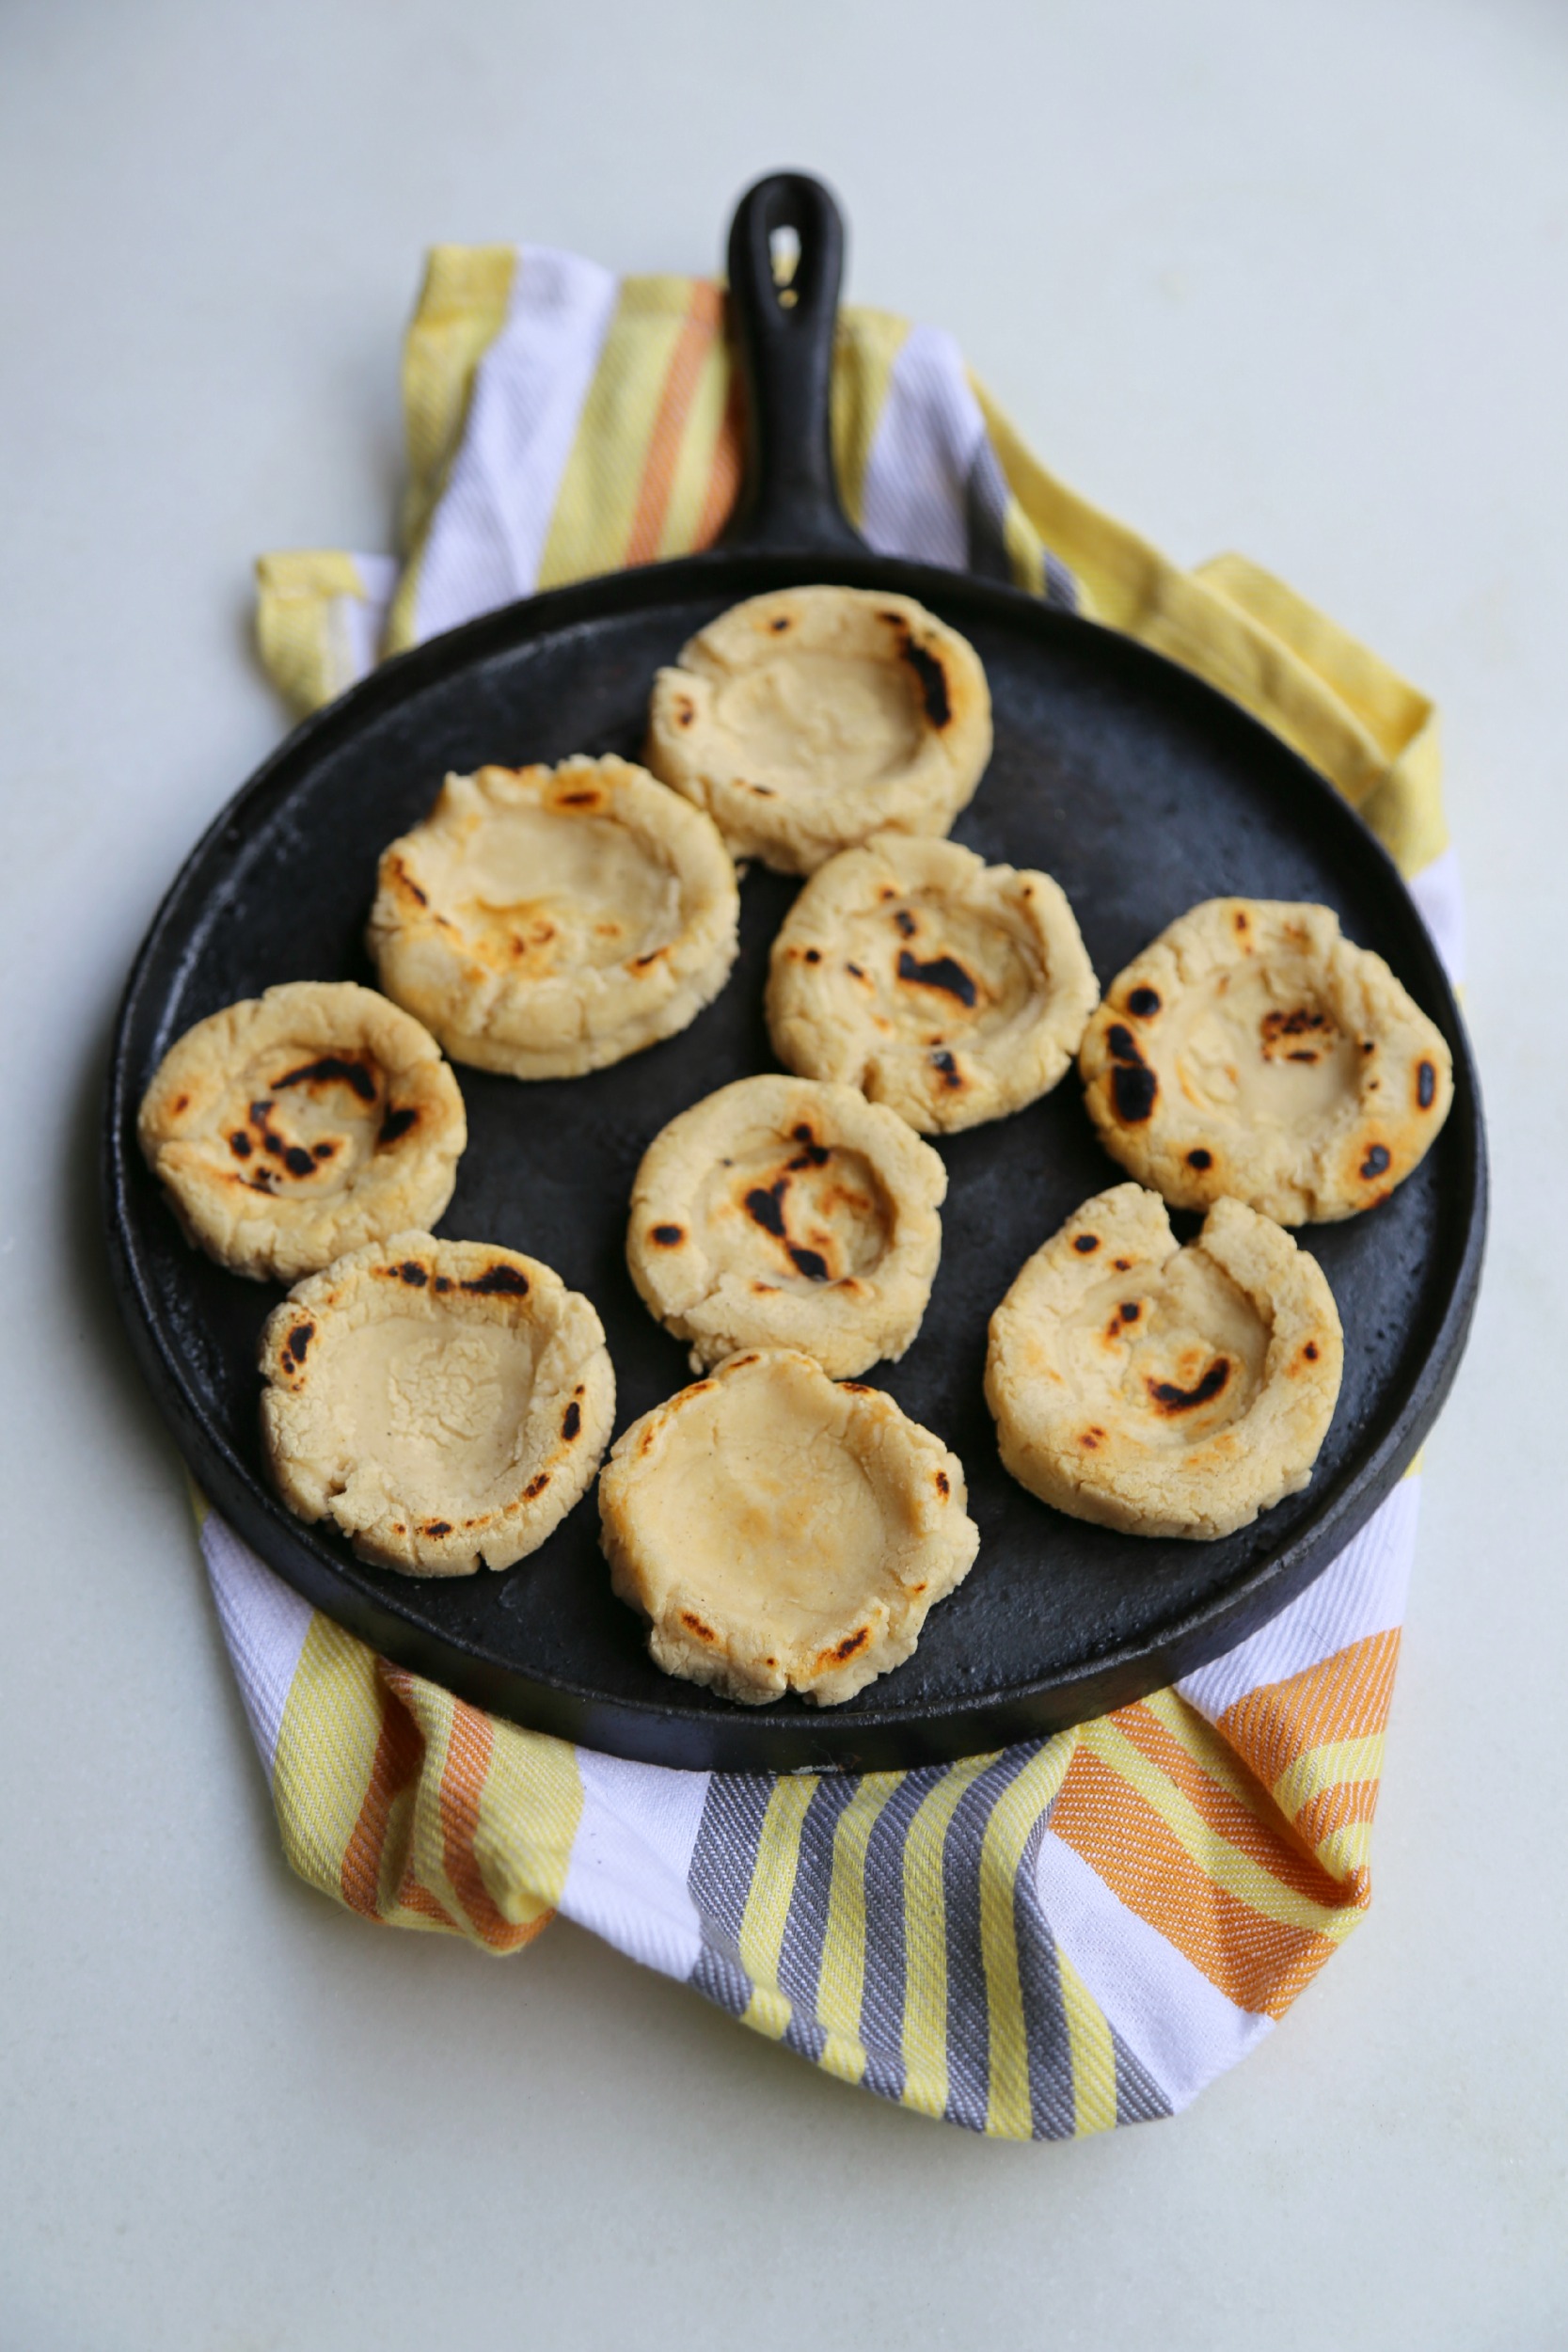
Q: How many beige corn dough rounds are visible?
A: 9